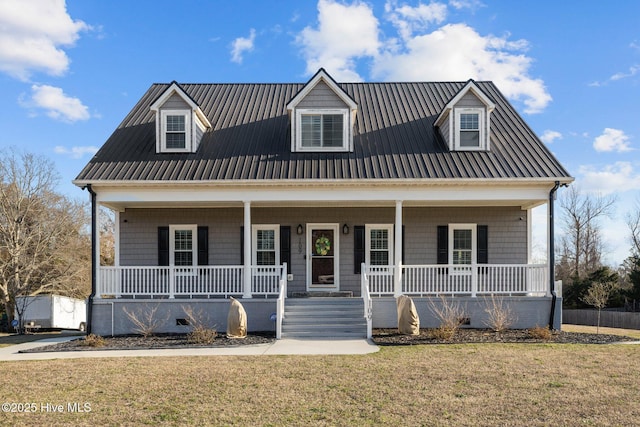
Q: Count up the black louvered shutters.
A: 8